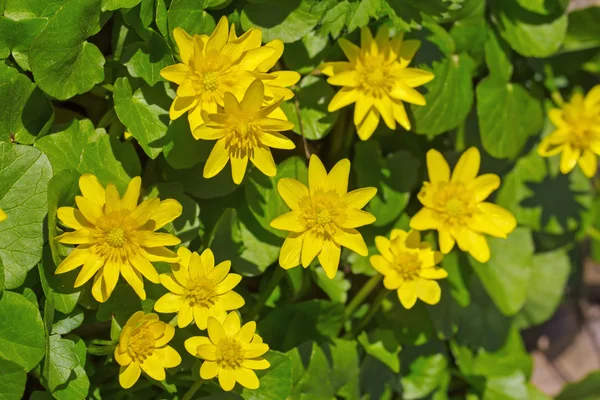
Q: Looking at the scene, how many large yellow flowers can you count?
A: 11